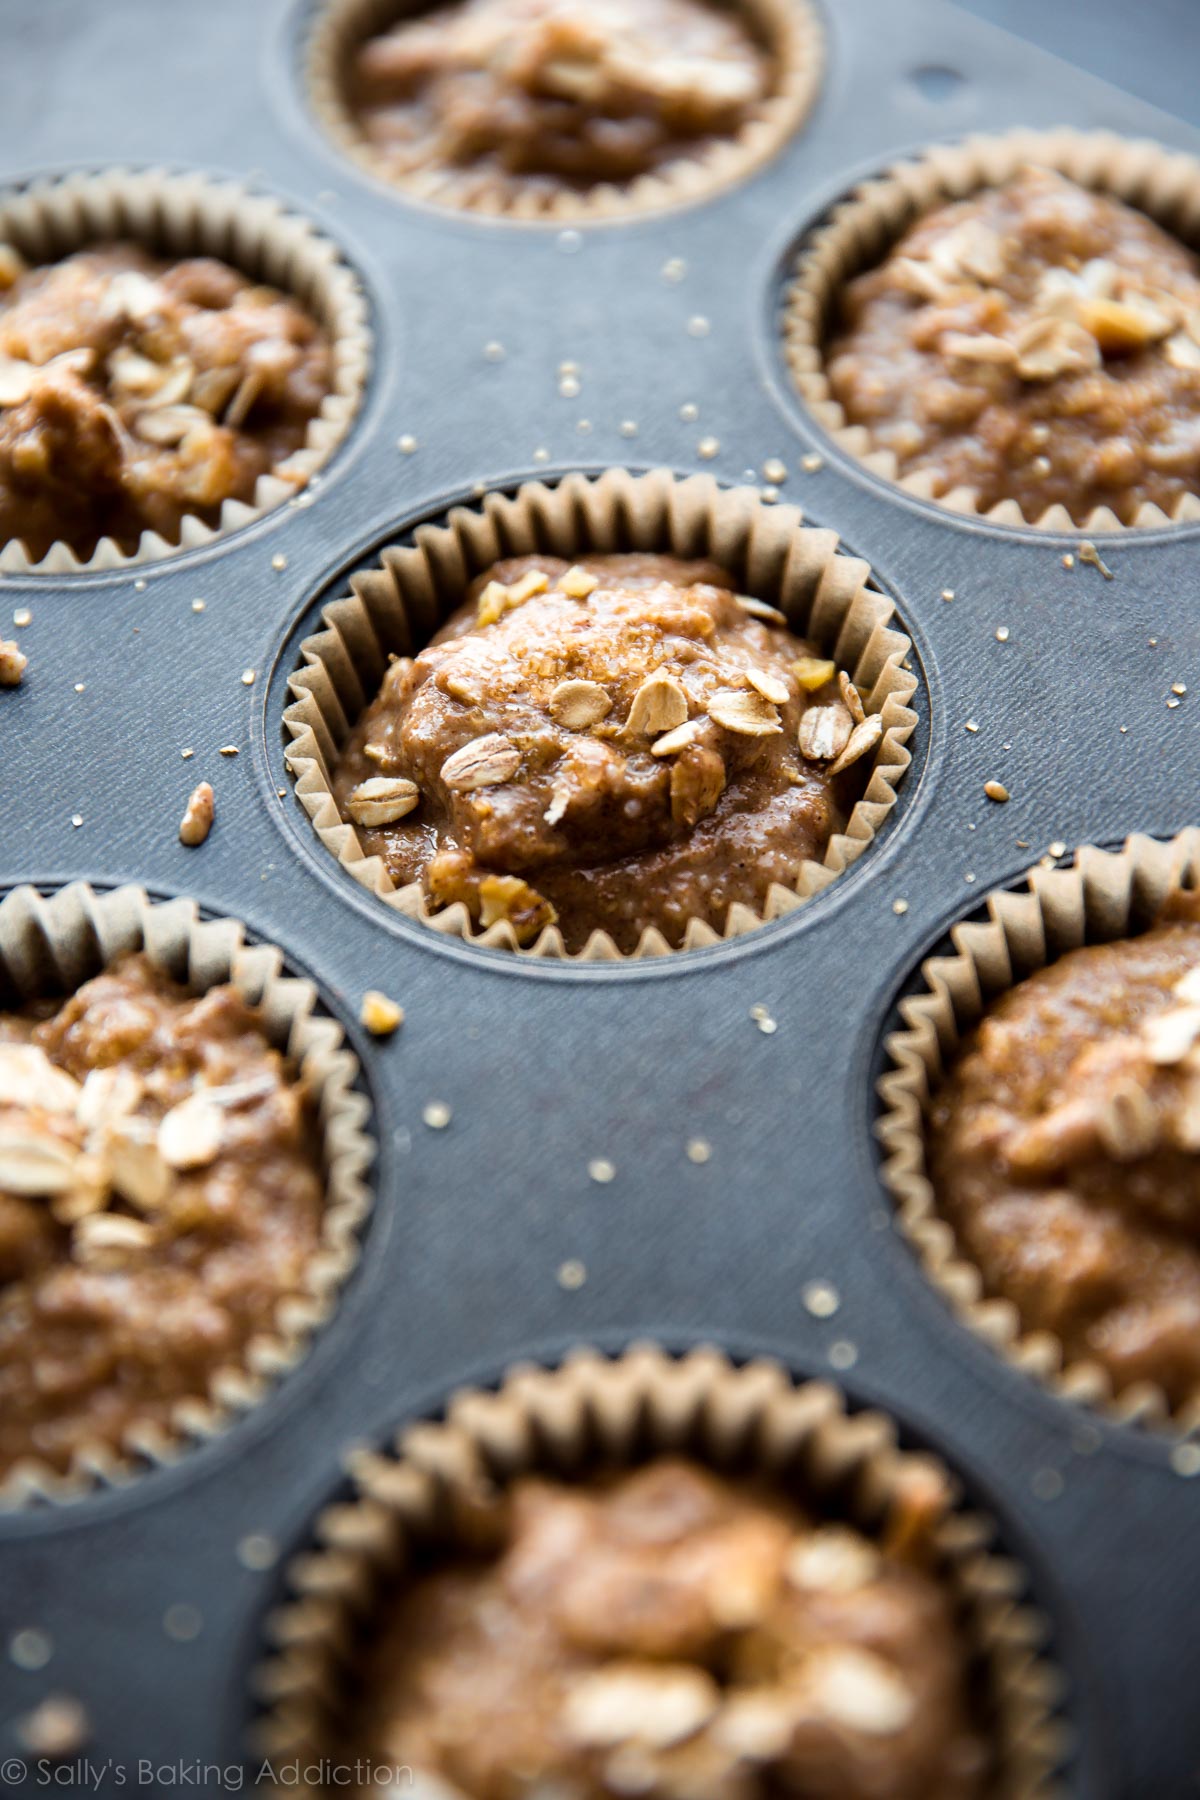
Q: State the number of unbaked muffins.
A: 7